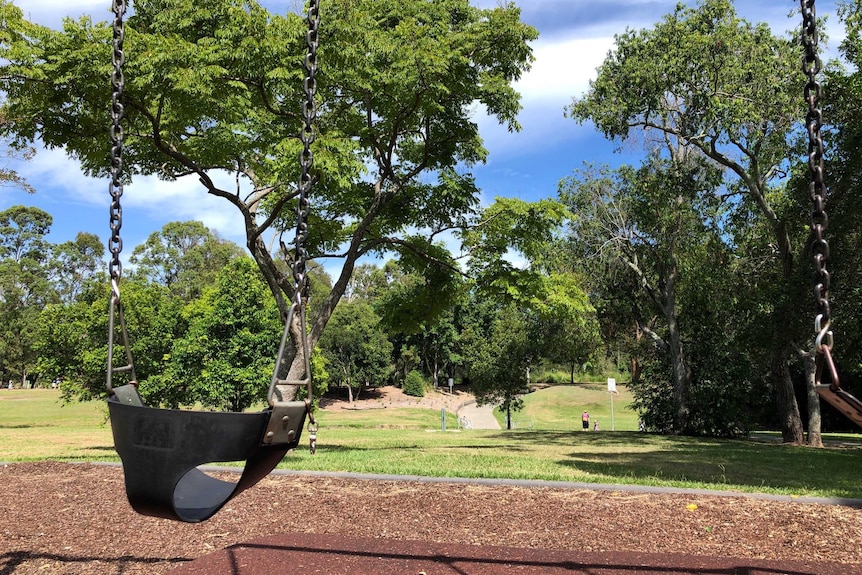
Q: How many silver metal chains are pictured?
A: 3